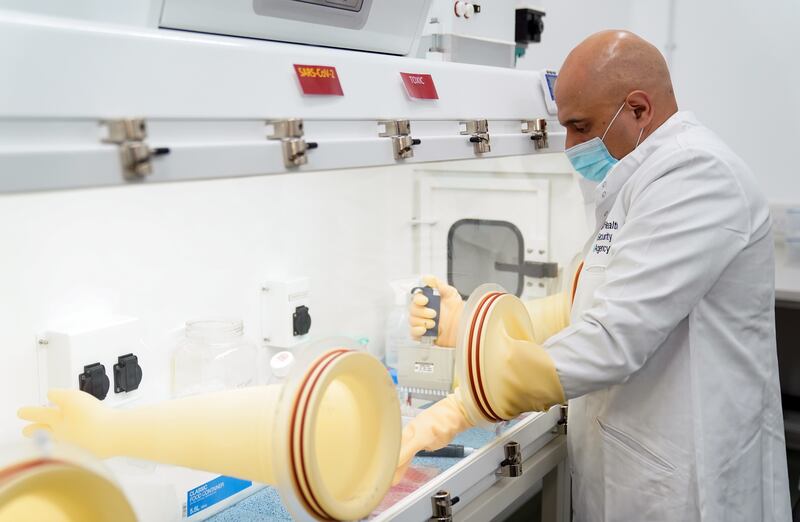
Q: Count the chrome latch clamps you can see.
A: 8